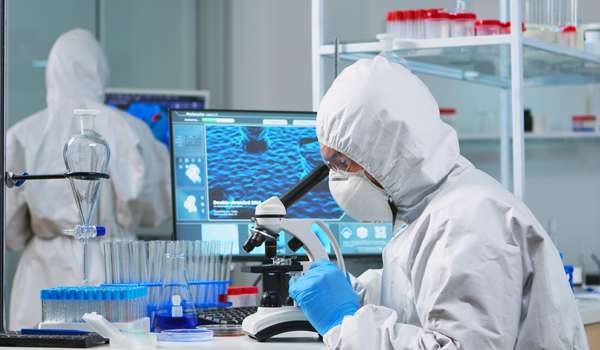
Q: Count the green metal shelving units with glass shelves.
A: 0